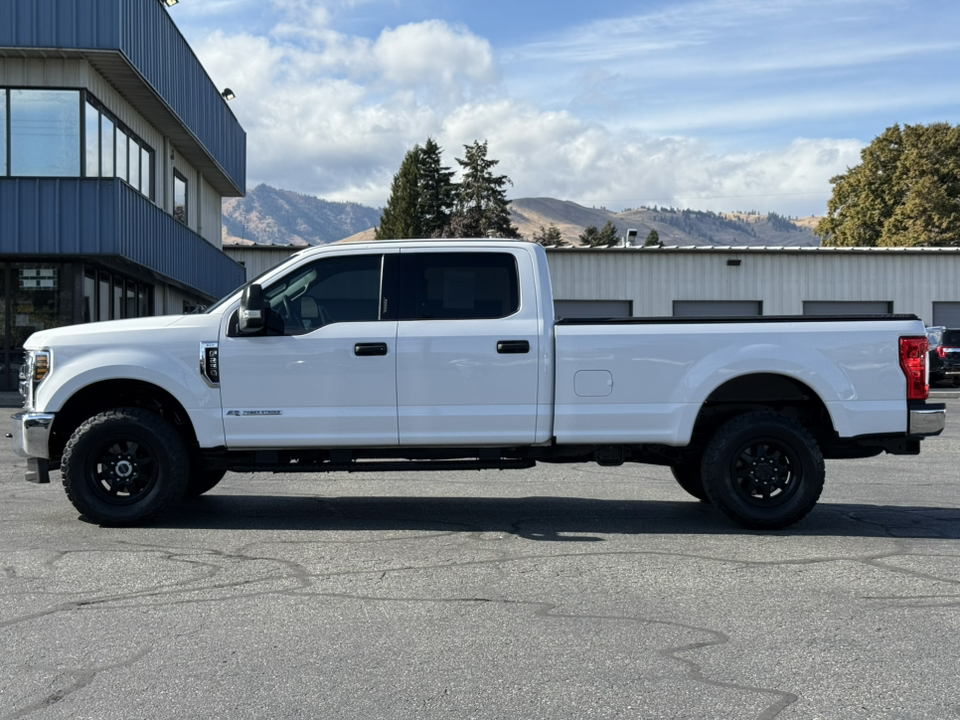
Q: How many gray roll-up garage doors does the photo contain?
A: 4